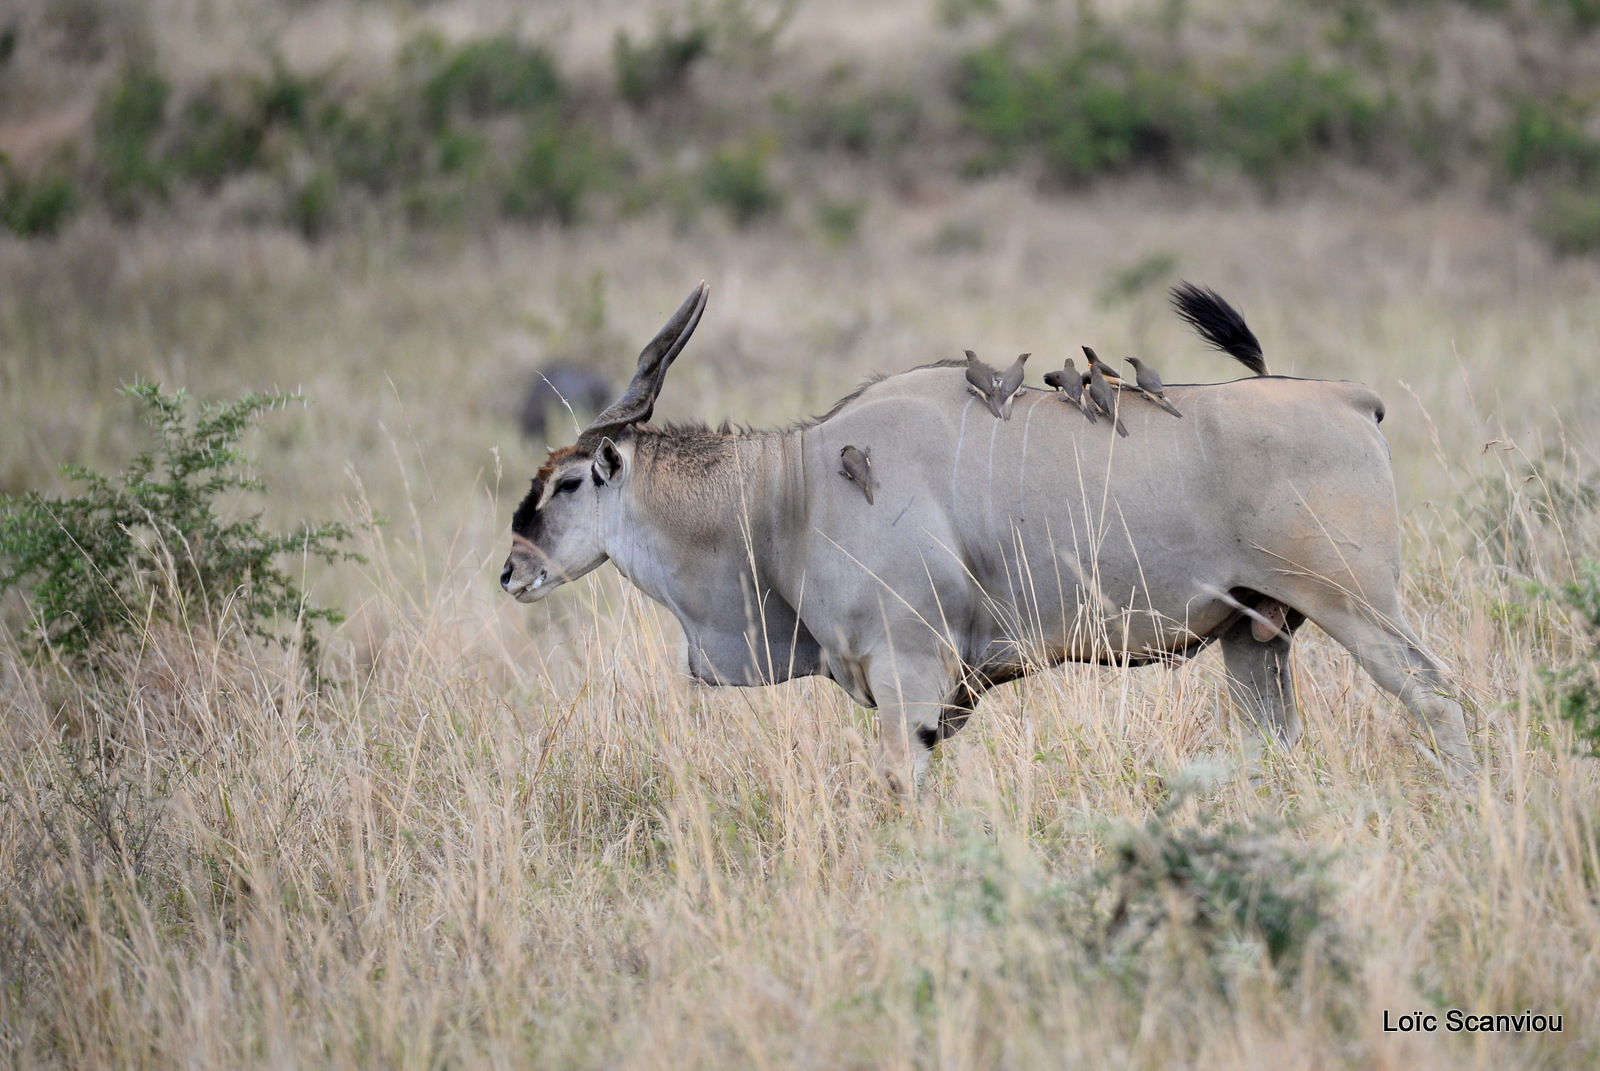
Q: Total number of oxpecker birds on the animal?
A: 8